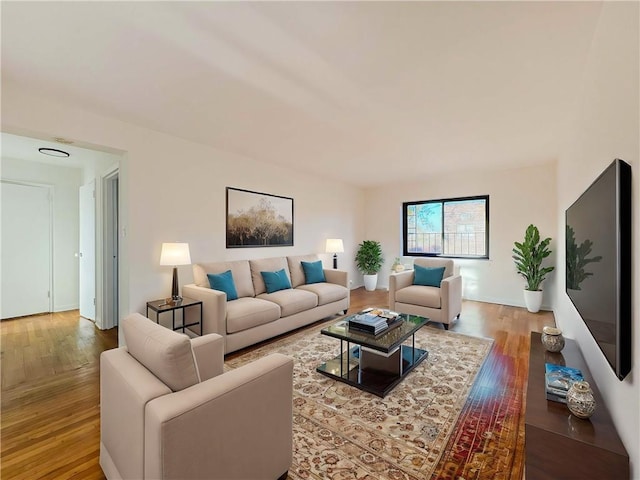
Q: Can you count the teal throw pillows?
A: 4